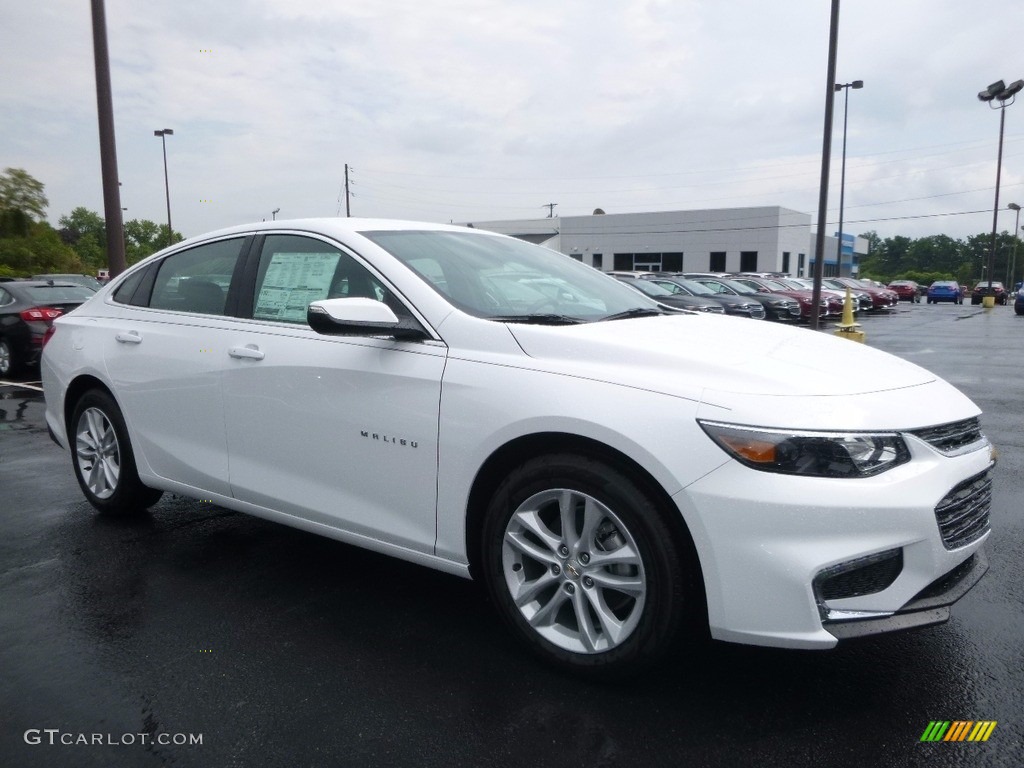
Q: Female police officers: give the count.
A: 0